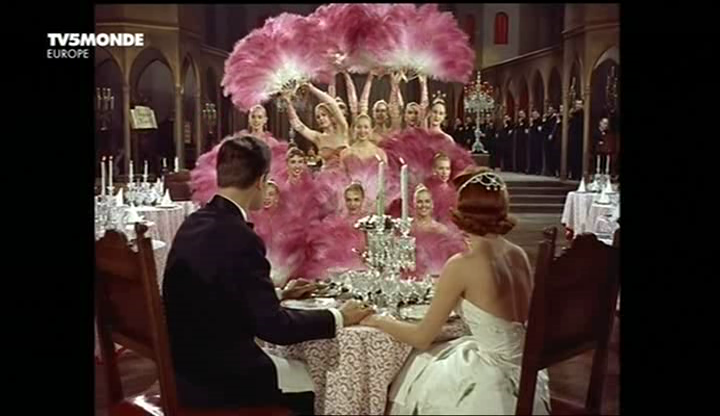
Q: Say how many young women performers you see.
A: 12